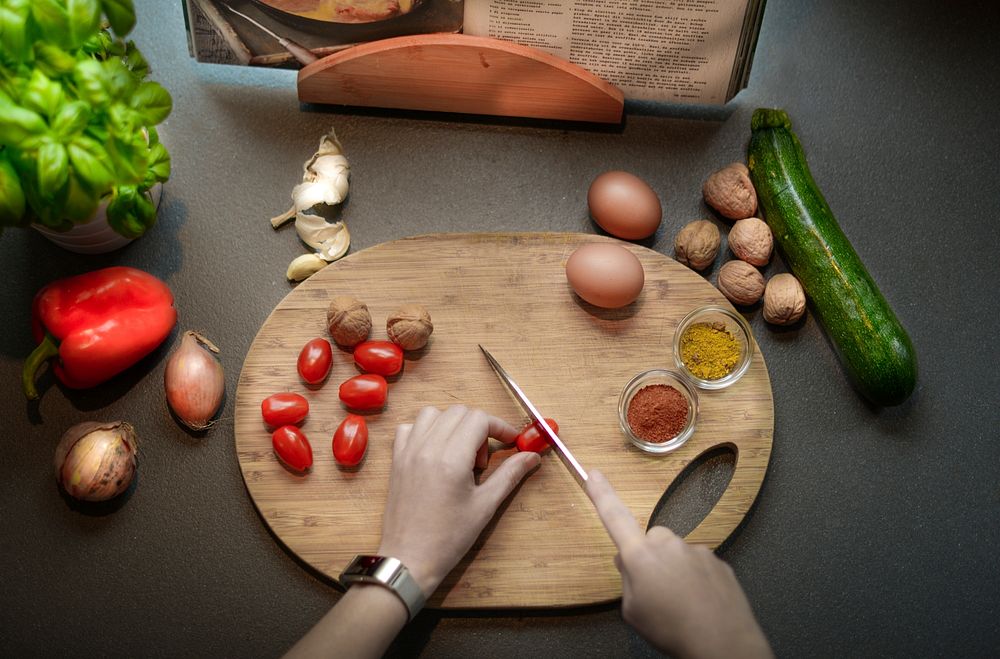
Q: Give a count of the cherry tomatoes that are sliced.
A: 1